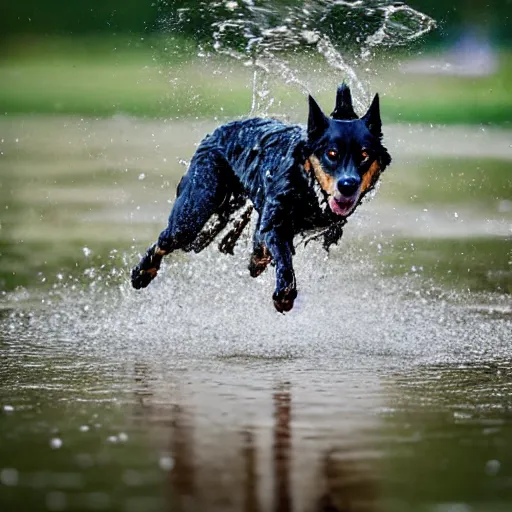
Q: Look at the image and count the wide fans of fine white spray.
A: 1